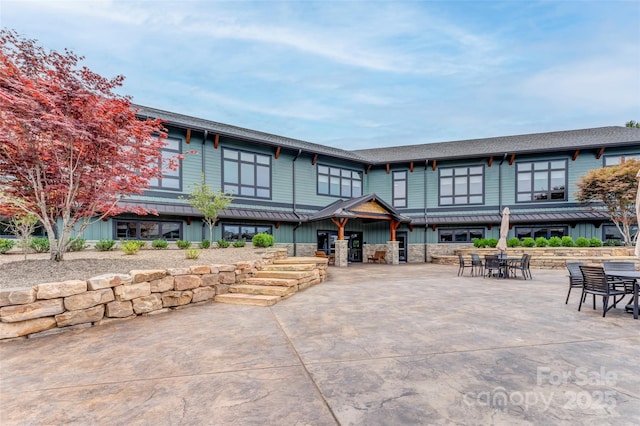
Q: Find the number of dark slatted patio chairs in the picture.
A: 9